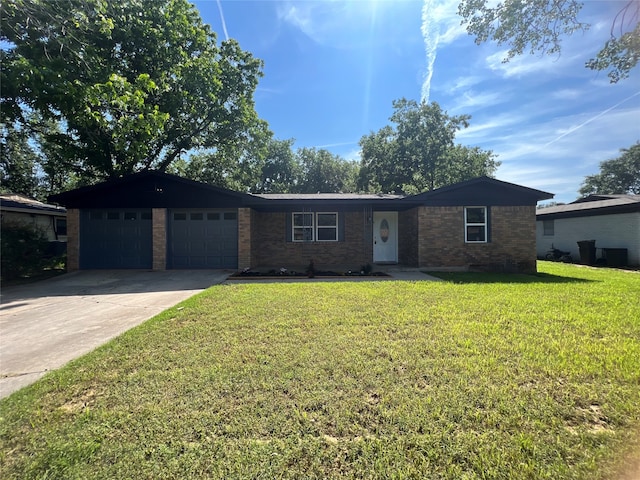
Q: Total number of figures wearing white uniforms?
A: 0